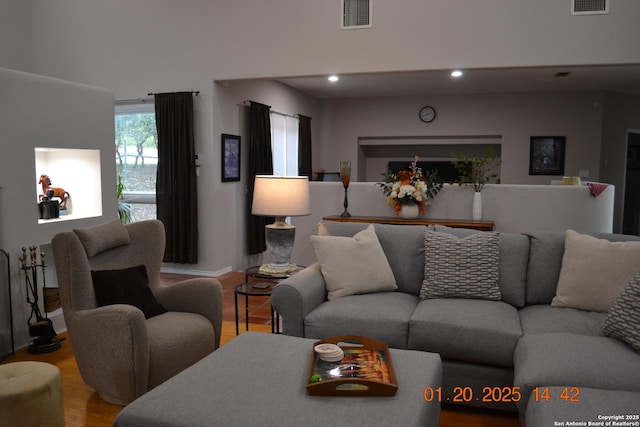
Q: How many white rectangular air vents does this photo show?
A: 2